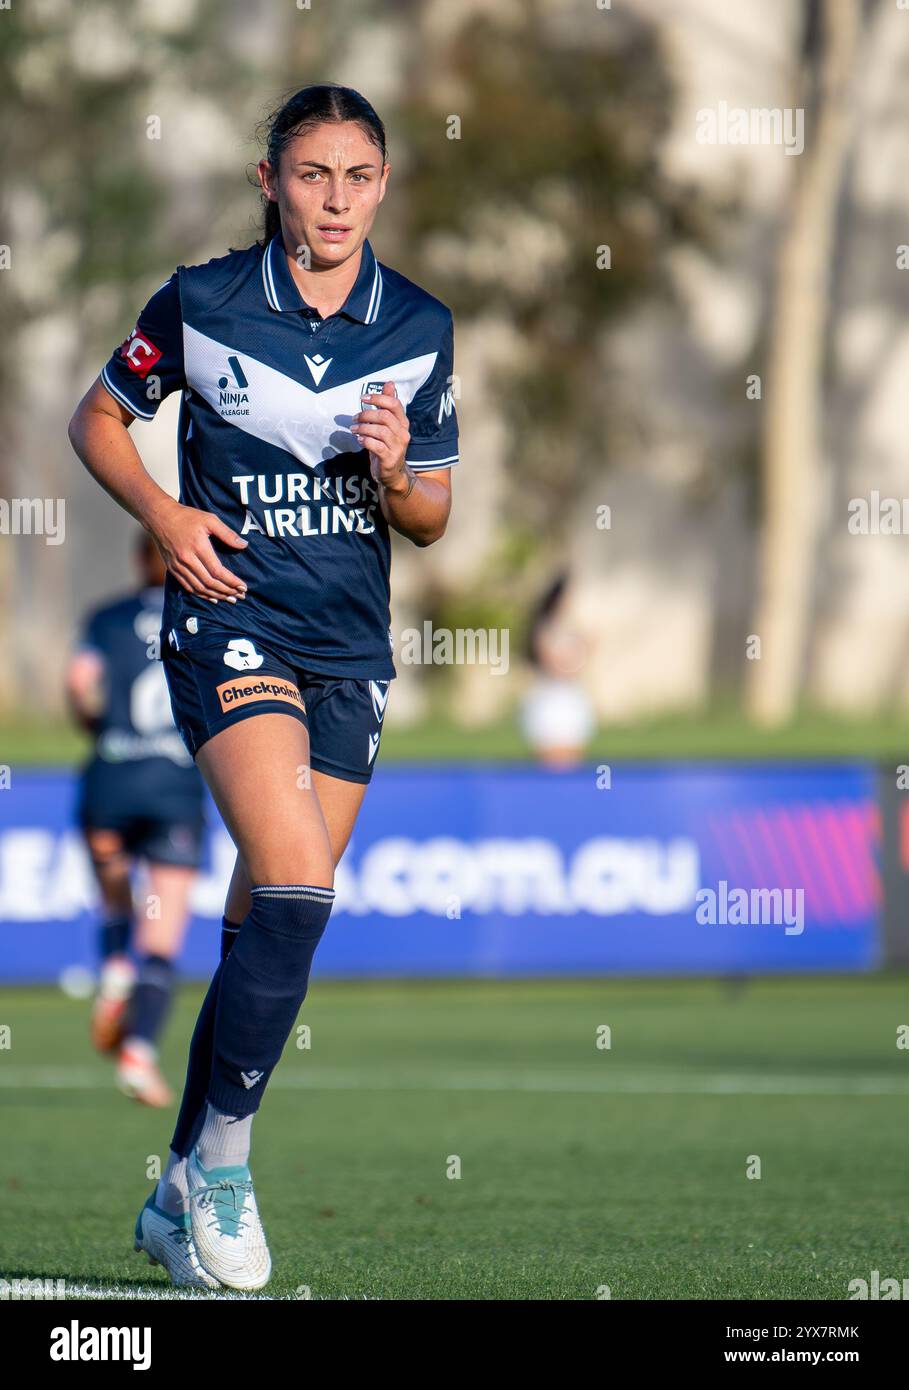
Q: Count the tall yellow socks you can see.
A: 0